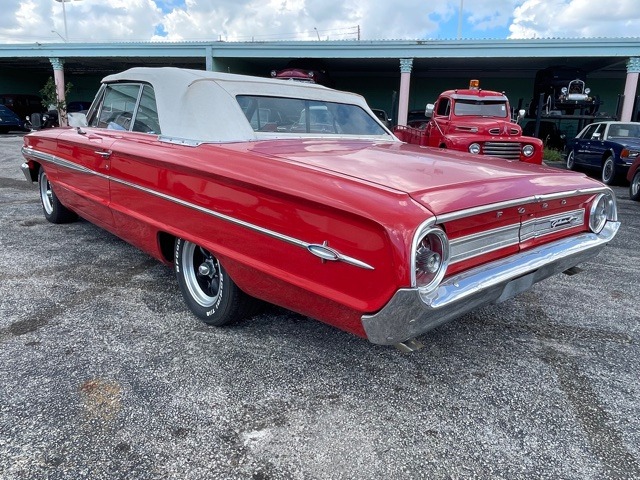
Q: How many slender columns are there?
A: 3